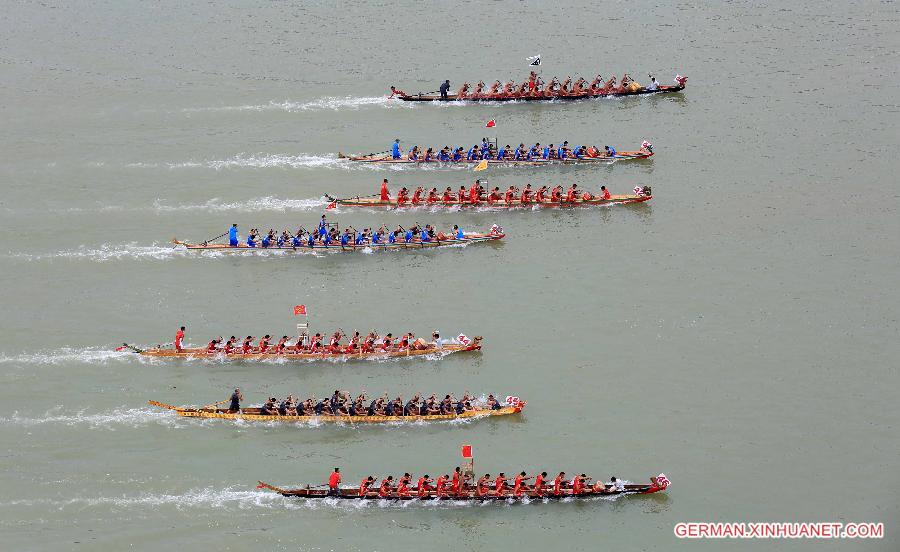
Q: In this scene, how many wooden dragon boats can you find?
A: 7